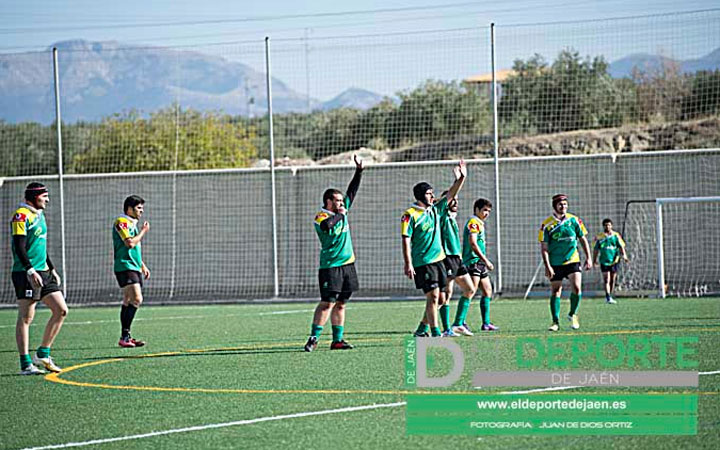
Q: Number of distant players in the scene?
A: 1